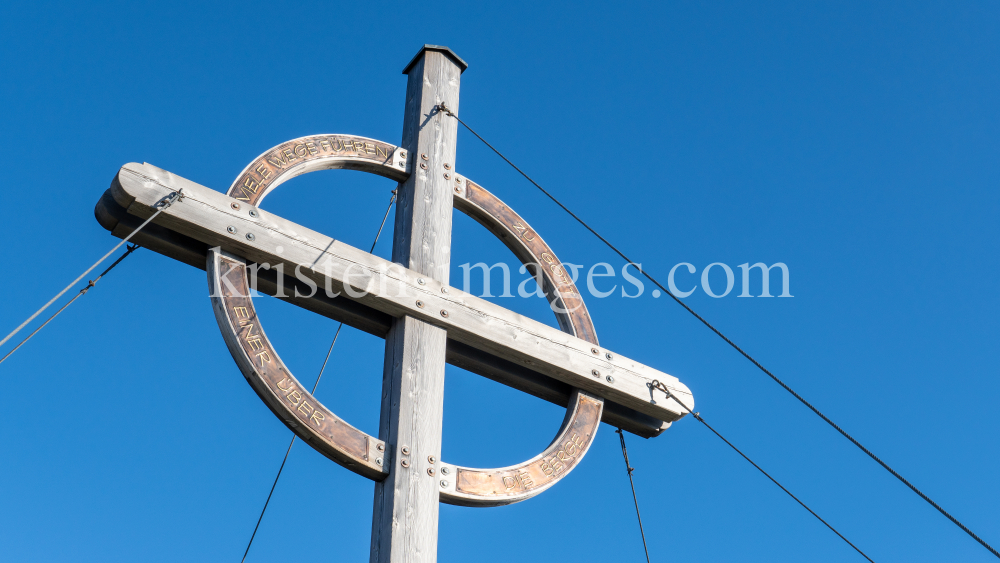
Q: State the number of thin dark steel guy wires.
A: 6